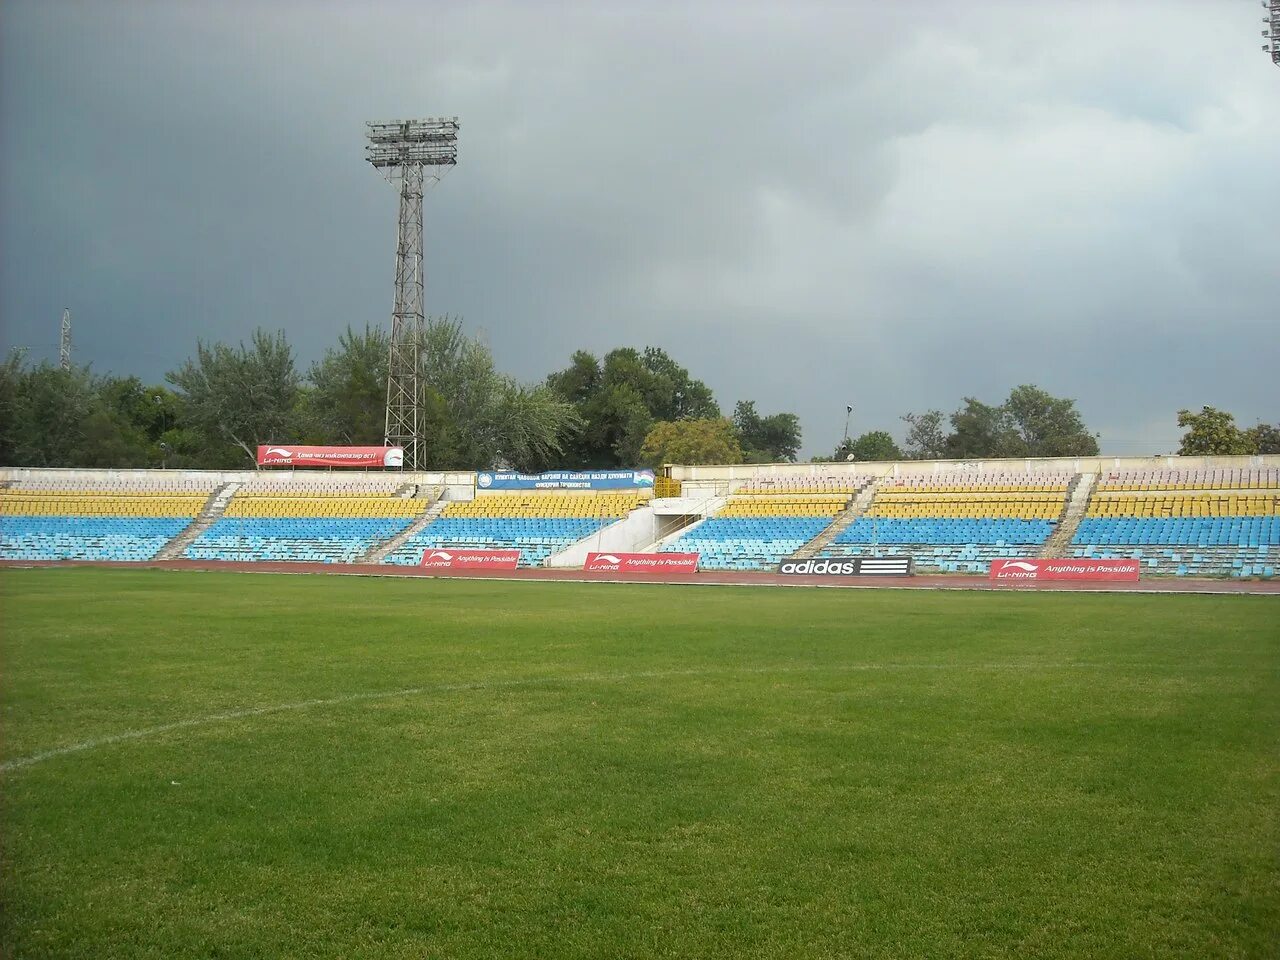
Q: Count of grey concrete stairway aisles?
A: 4